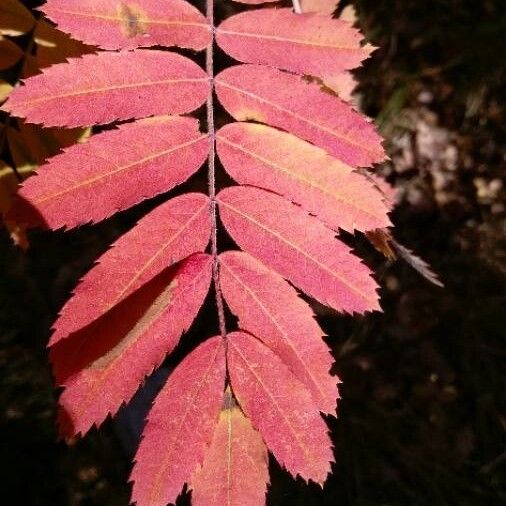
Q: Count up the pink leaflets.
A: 13